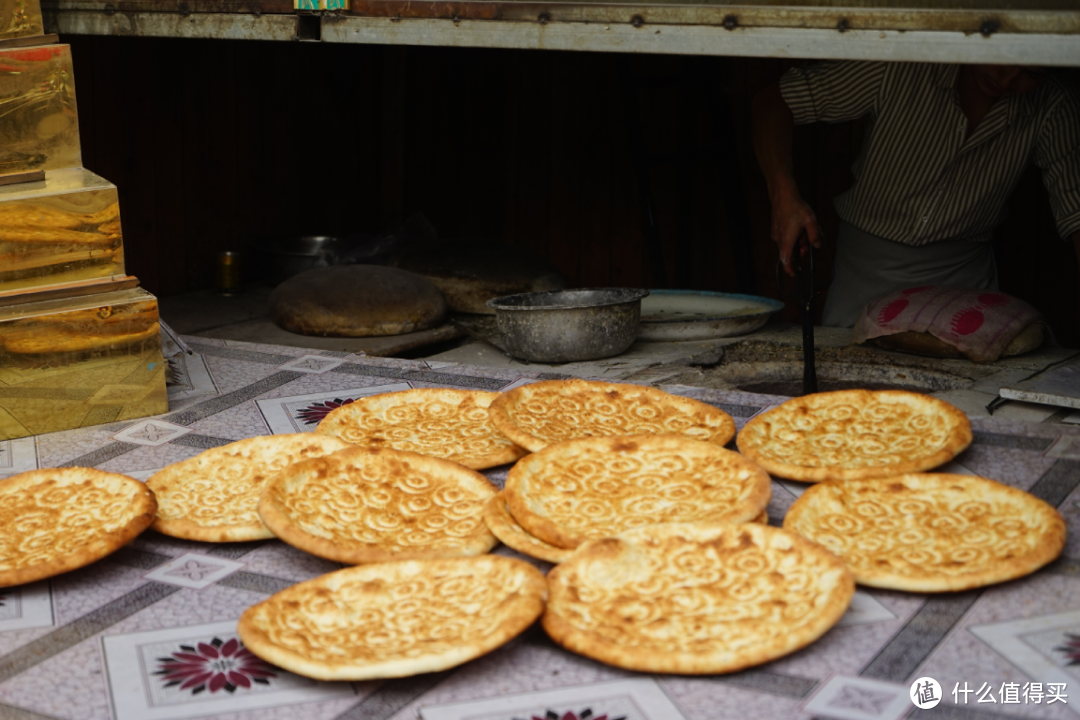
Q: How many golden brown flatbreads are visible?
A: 11